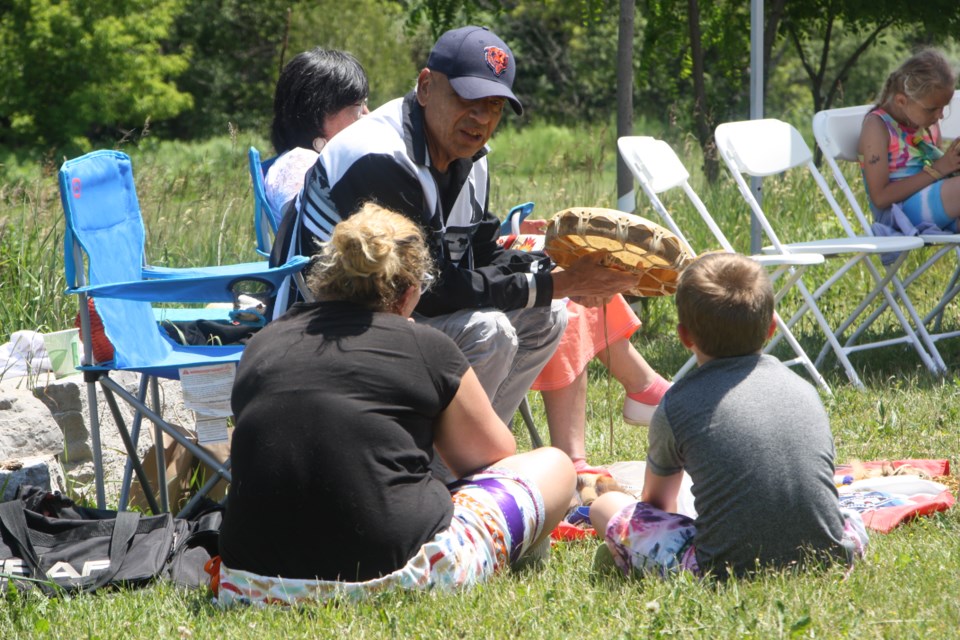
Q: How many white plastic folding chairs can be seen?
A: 4